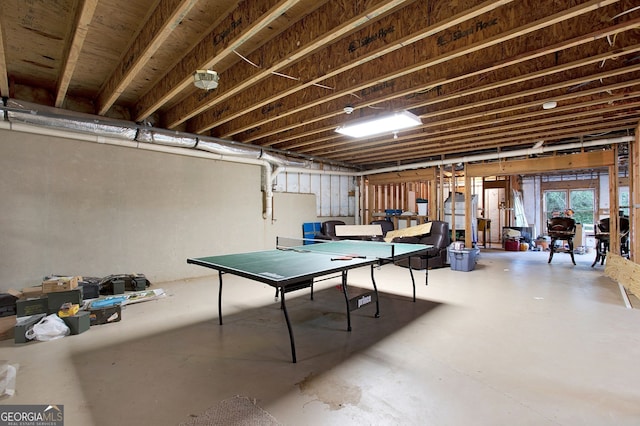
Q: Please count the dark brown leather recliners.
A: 3